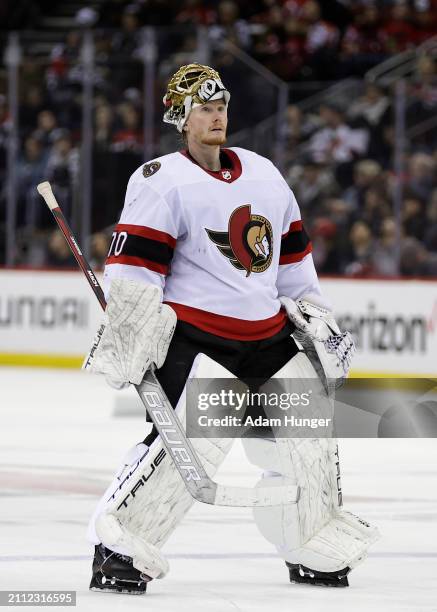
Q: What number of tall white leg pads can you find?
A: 2